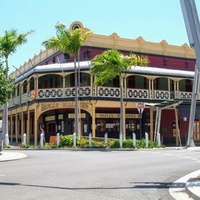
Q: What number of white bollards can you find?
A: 11